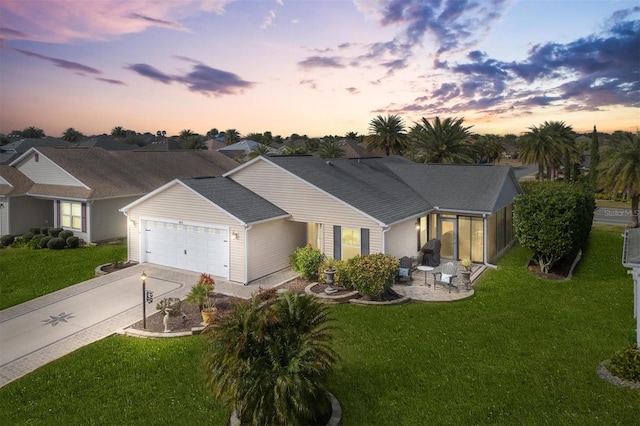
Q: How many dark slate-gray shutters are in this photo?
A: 2